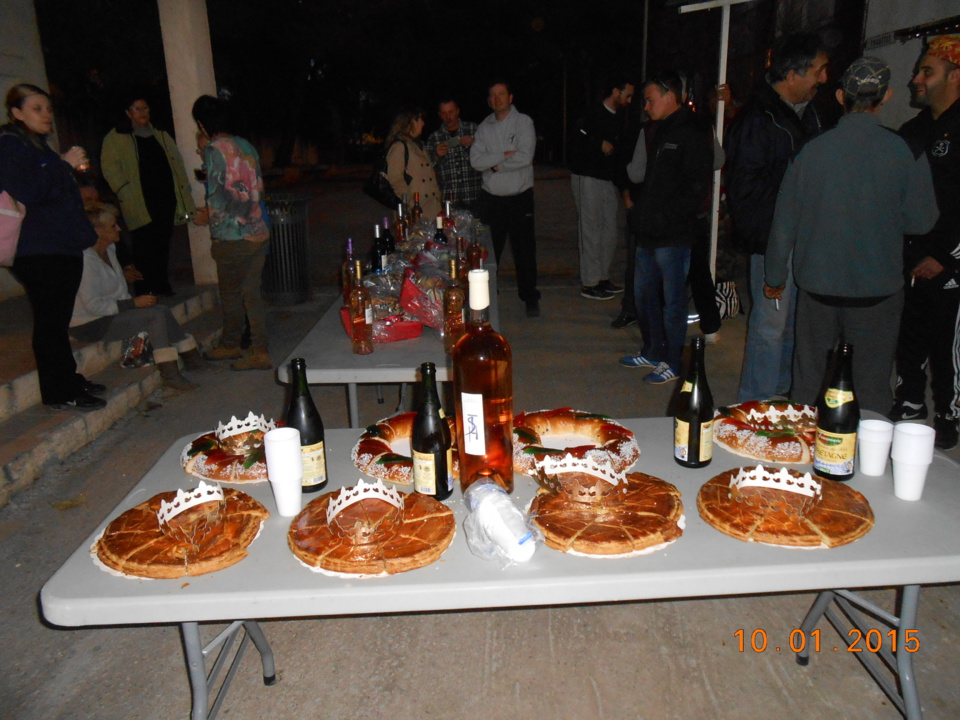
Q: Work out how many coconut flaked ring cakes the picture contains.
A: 4